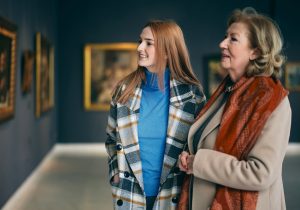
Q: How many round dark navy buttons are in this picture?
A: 4